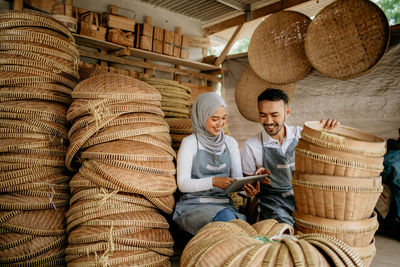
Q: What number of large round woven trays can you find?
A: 3